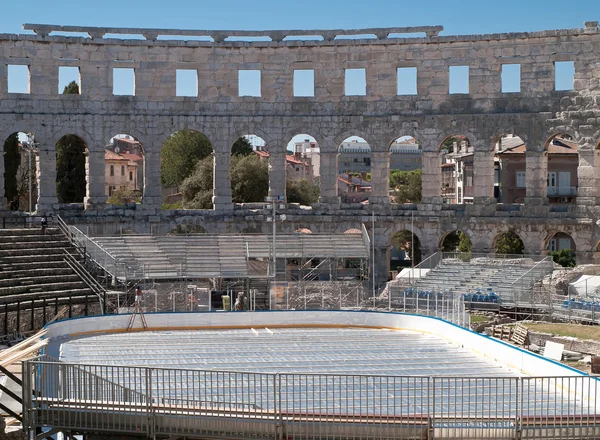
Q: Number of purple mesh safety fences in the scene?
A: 0